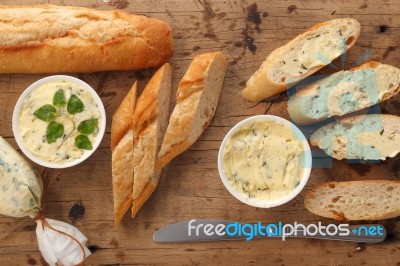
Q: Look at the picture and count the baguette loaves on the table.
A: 1